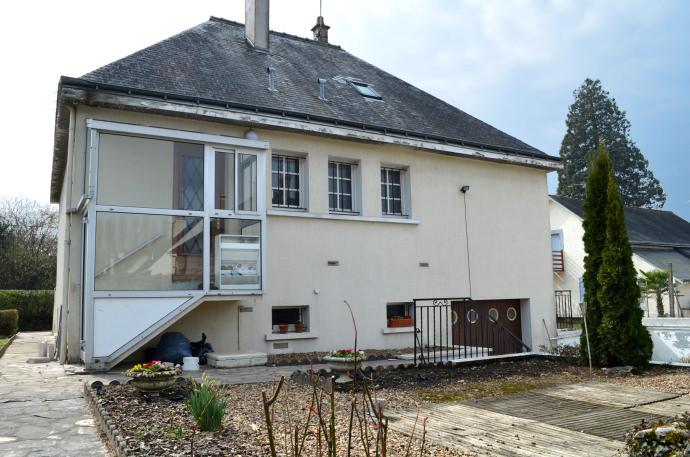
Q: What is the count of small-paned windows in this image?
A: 3